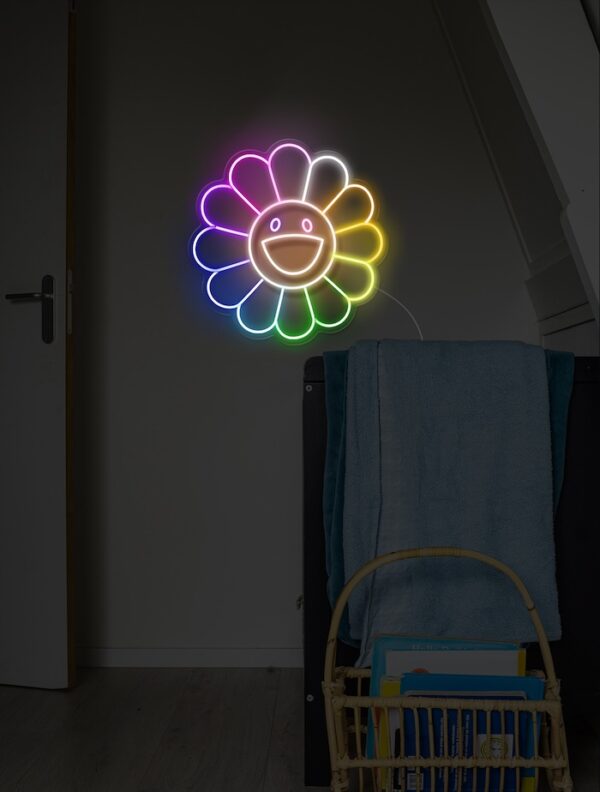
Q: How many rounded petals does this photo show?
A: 12